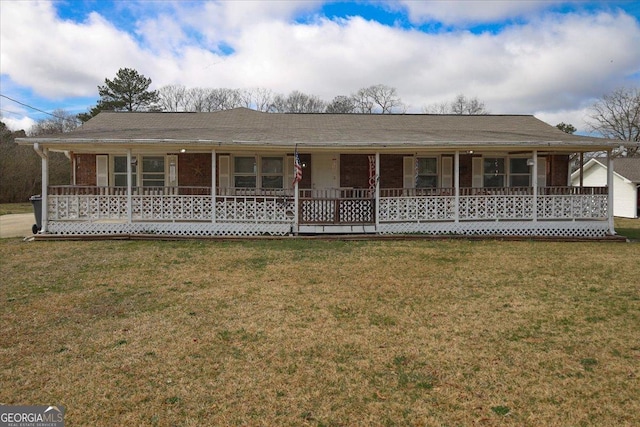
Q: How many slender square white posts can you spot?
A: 8